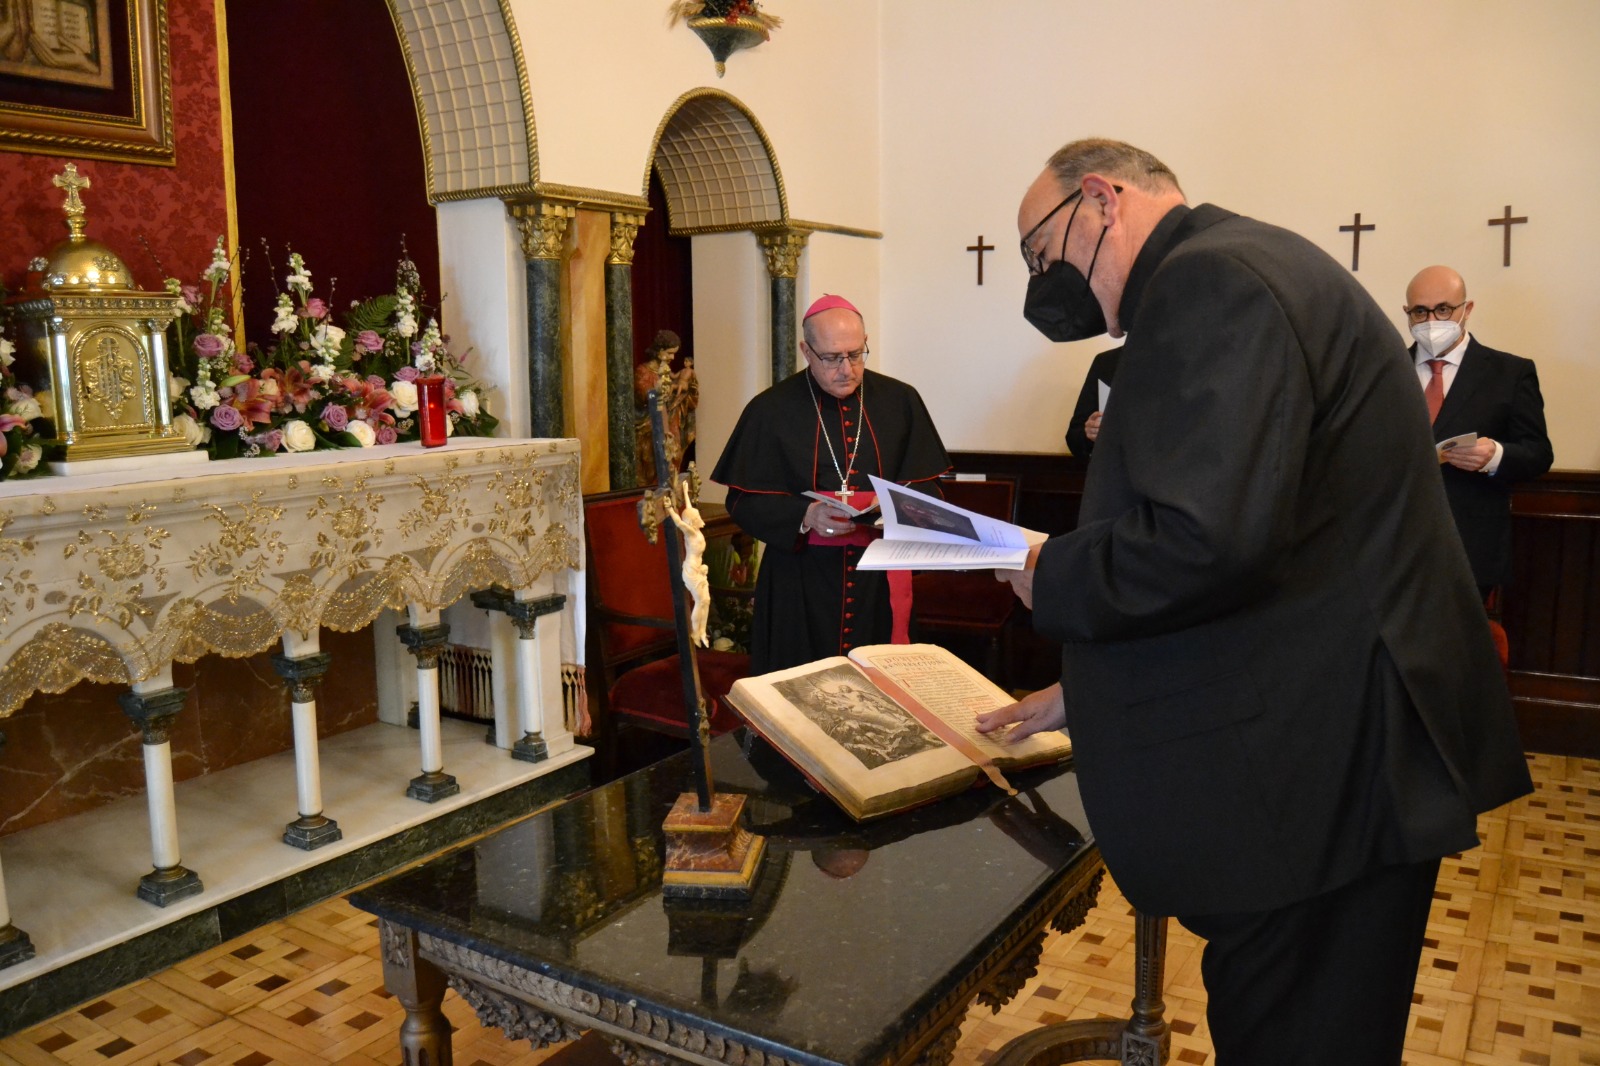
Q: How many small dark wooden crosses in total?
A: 3